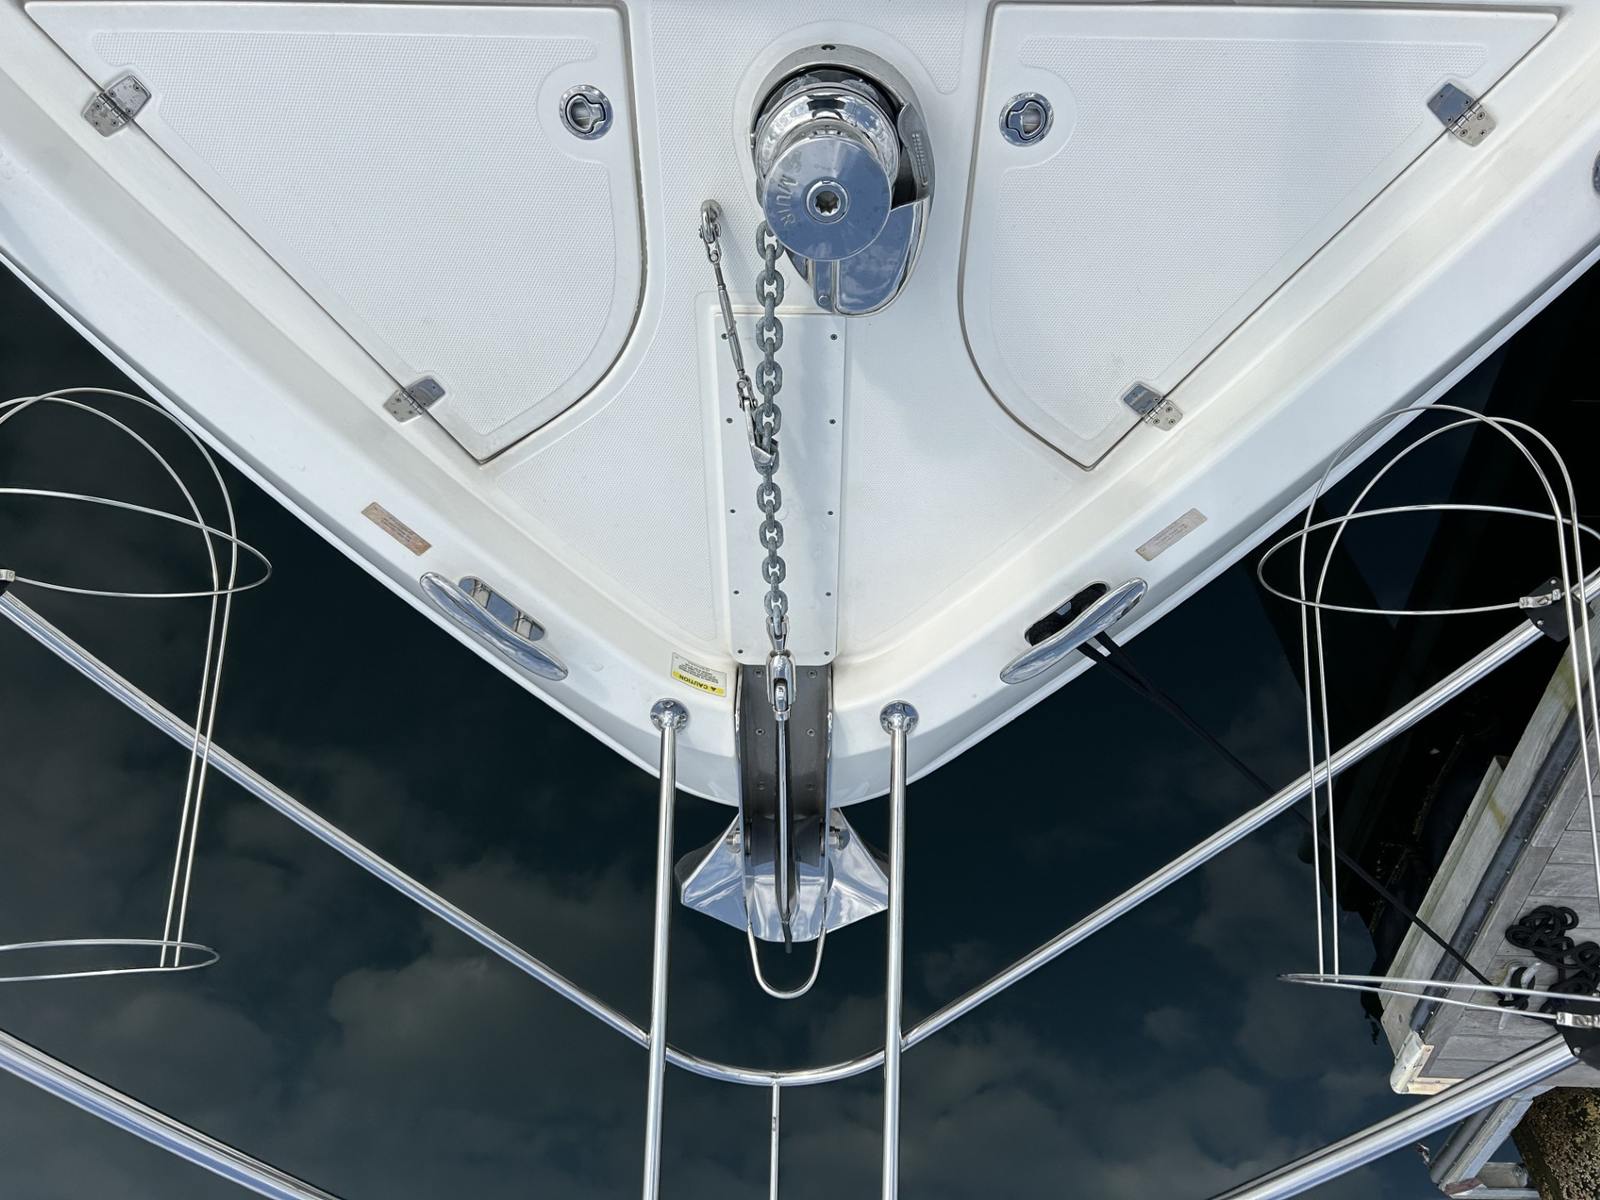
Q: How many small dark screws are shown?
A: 10